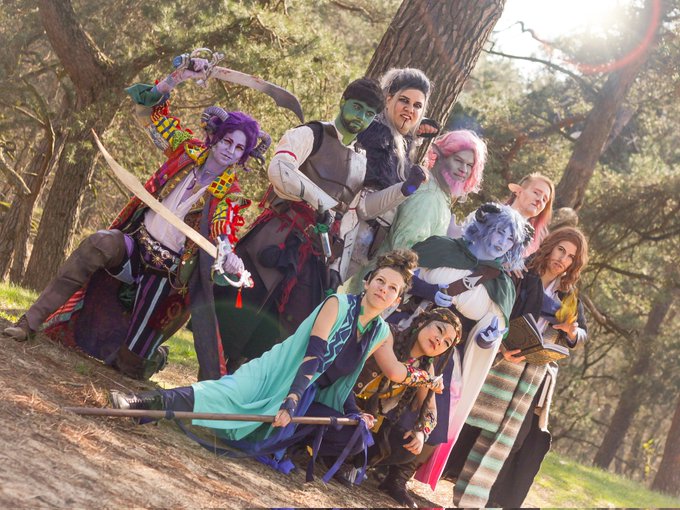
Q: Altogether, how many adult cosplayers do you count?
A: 9